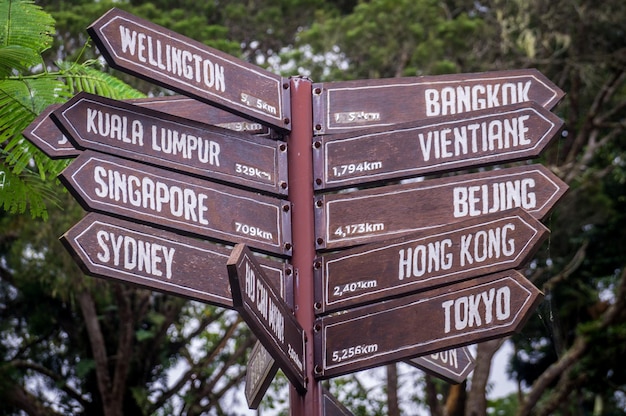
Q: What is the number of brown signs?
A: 14